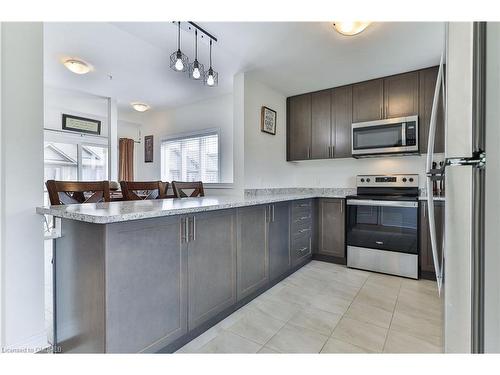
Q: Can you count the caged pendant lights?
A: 3